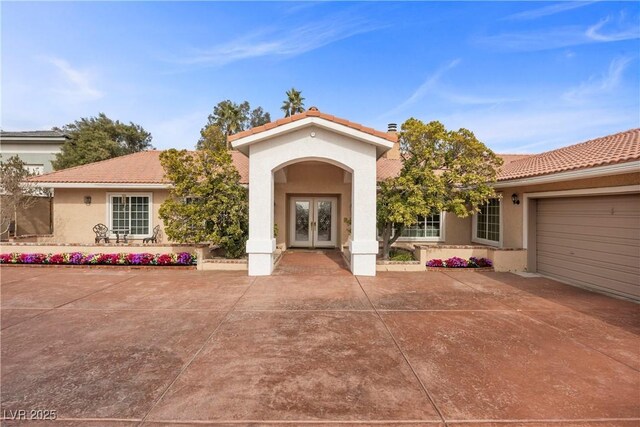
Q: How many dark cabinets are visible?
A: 0